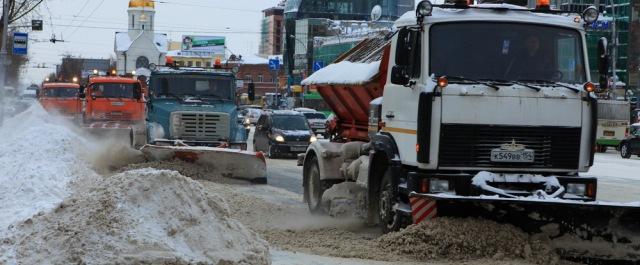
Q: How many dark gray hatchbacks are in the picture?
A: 1